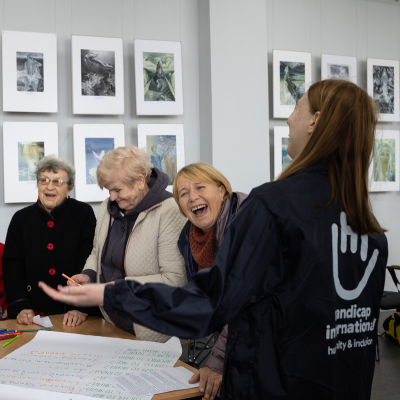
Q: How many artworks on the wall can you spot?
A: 11